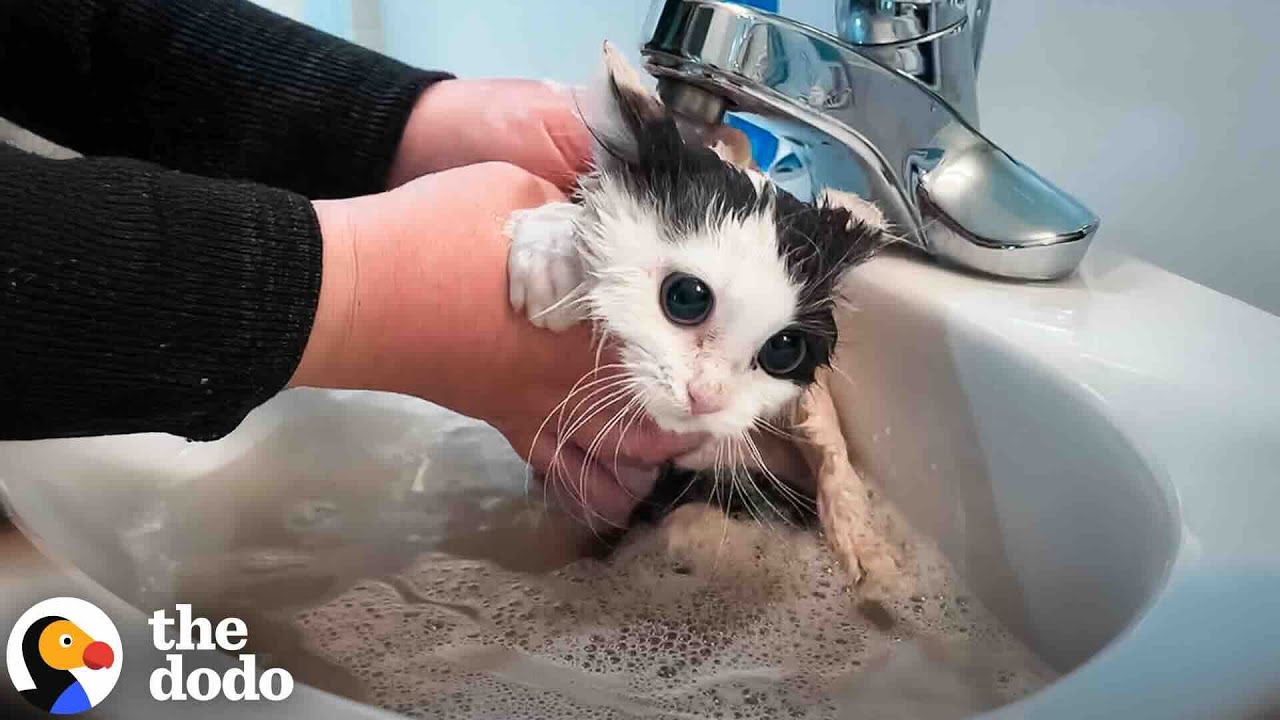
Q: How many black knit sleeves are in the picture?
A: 2